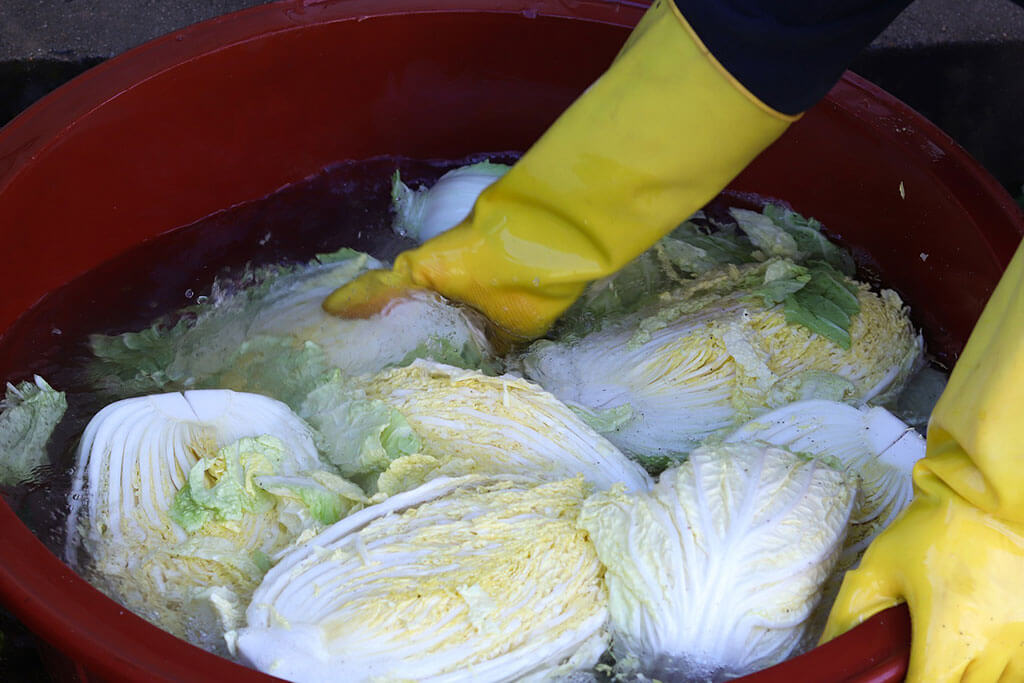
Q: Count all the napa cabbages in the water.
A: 8